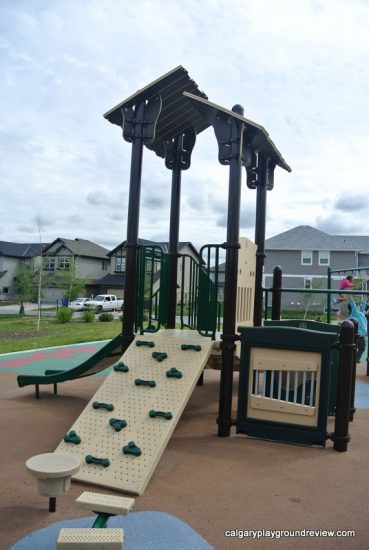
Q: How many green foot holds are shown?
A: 12